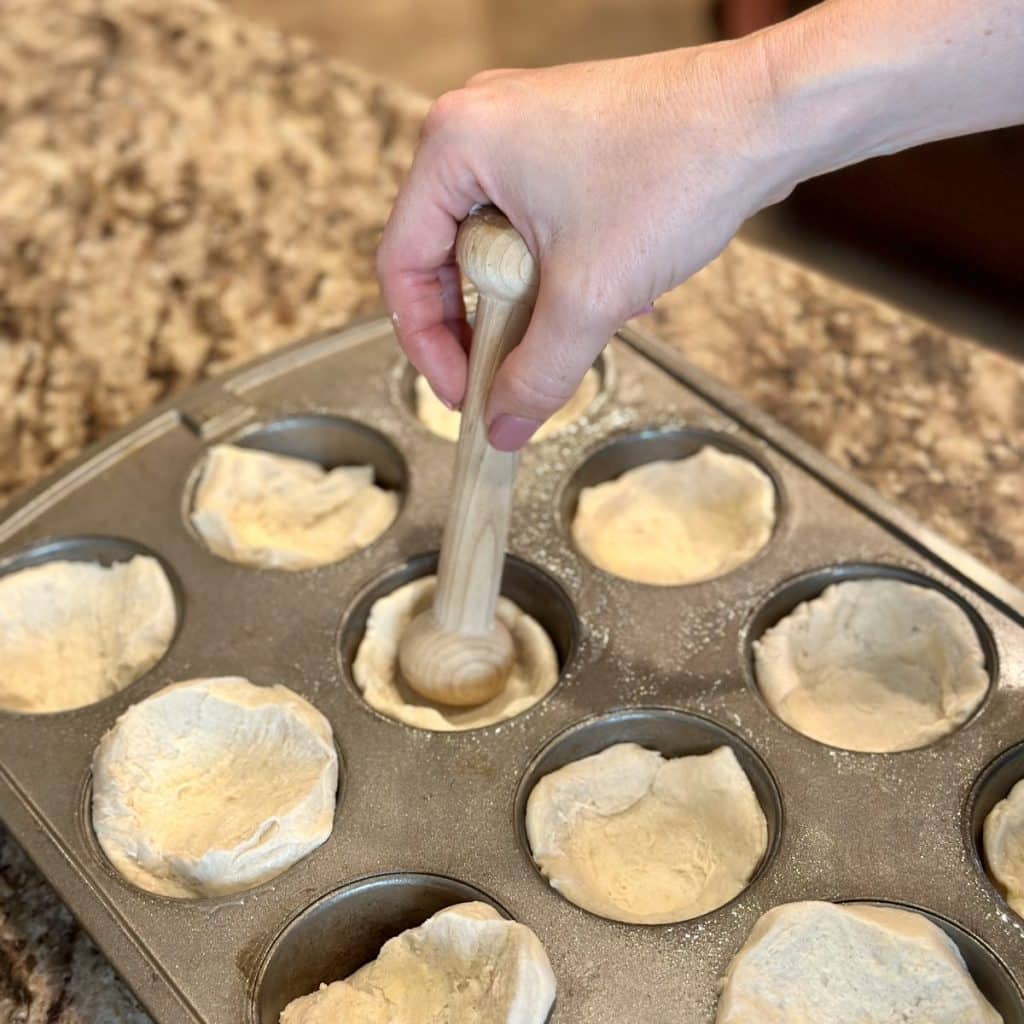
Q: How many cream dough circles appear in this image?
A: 11